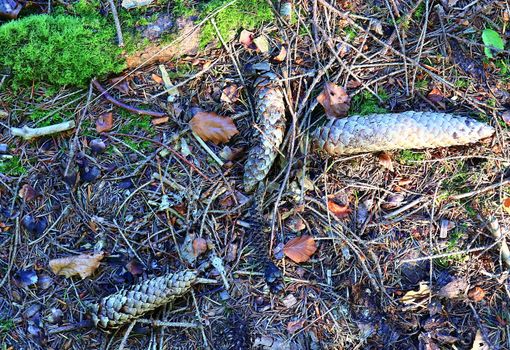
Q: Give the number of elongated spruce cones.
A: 3